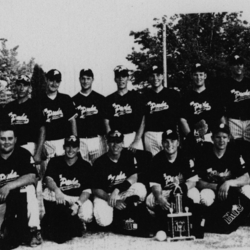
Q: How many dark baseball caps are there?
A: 11